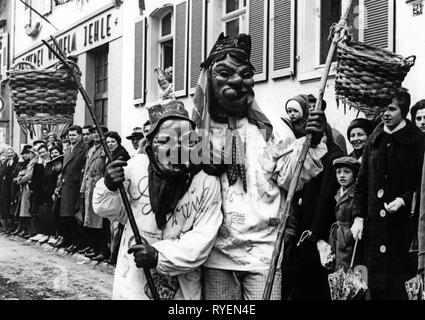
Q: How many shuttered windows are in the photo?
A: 3